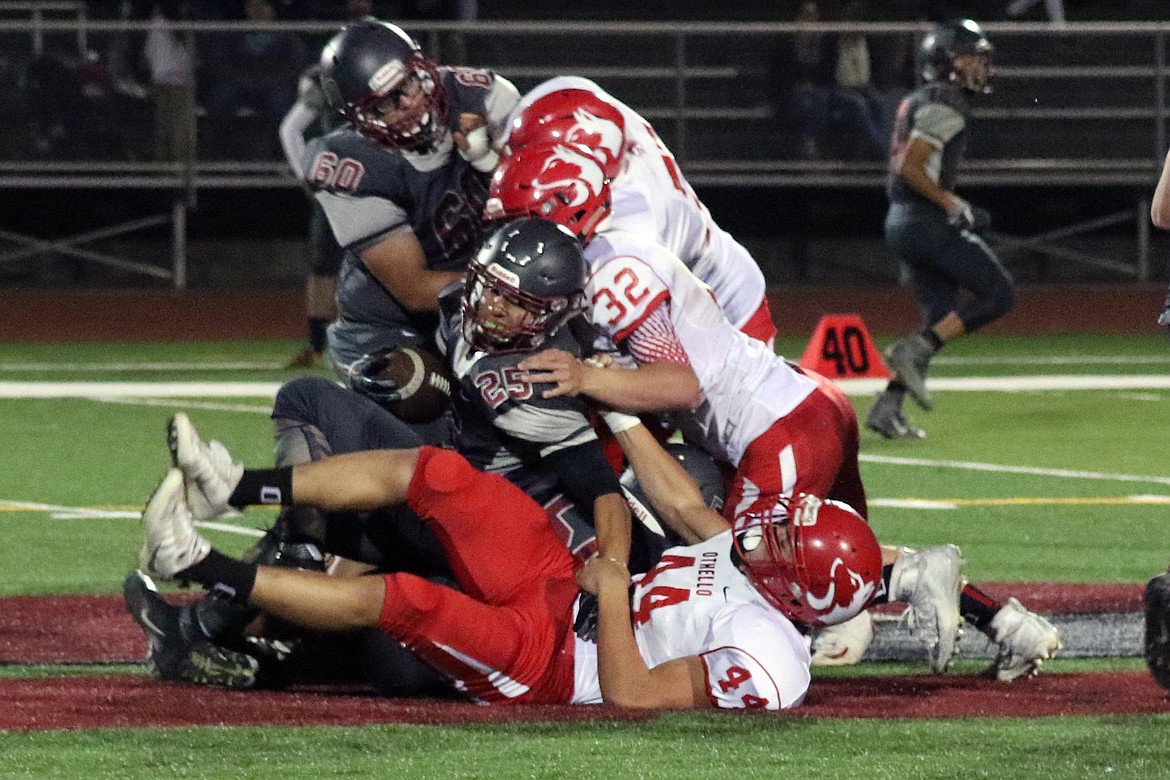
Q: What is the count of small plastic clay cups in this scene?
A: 0